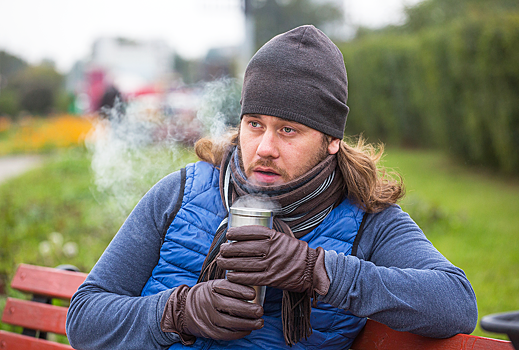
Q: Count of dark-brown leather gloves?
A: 2